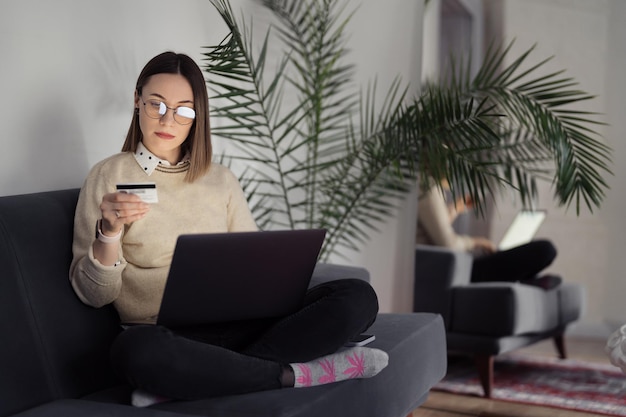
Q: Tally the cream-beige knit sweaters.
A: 1